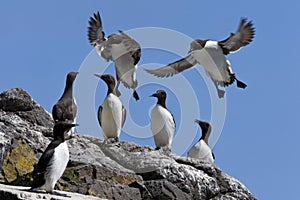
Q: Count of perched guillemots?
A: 5